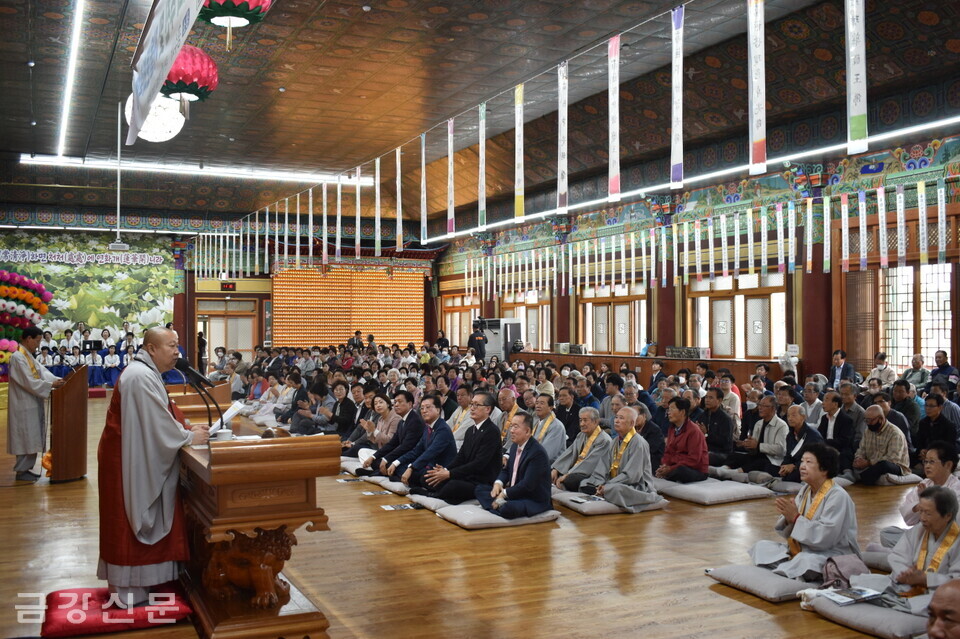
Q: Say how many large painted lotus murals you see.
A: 1